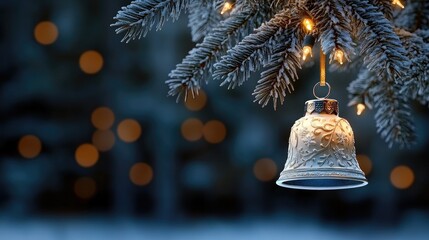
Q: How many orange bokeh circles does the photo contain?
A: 15